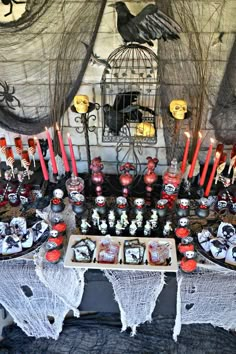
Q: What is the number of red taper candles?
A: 8